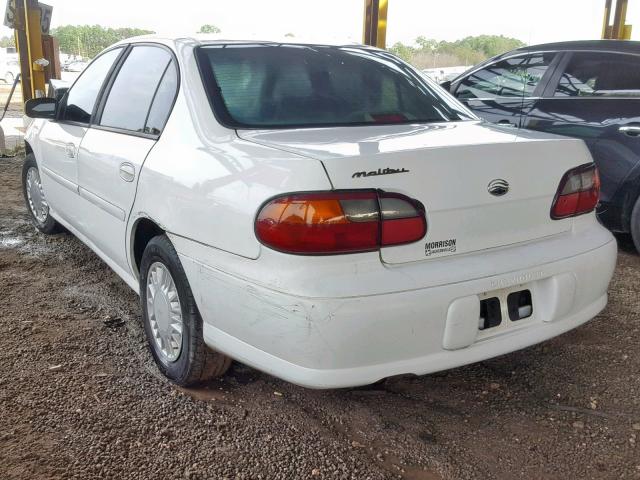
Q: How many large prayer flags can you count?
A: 0